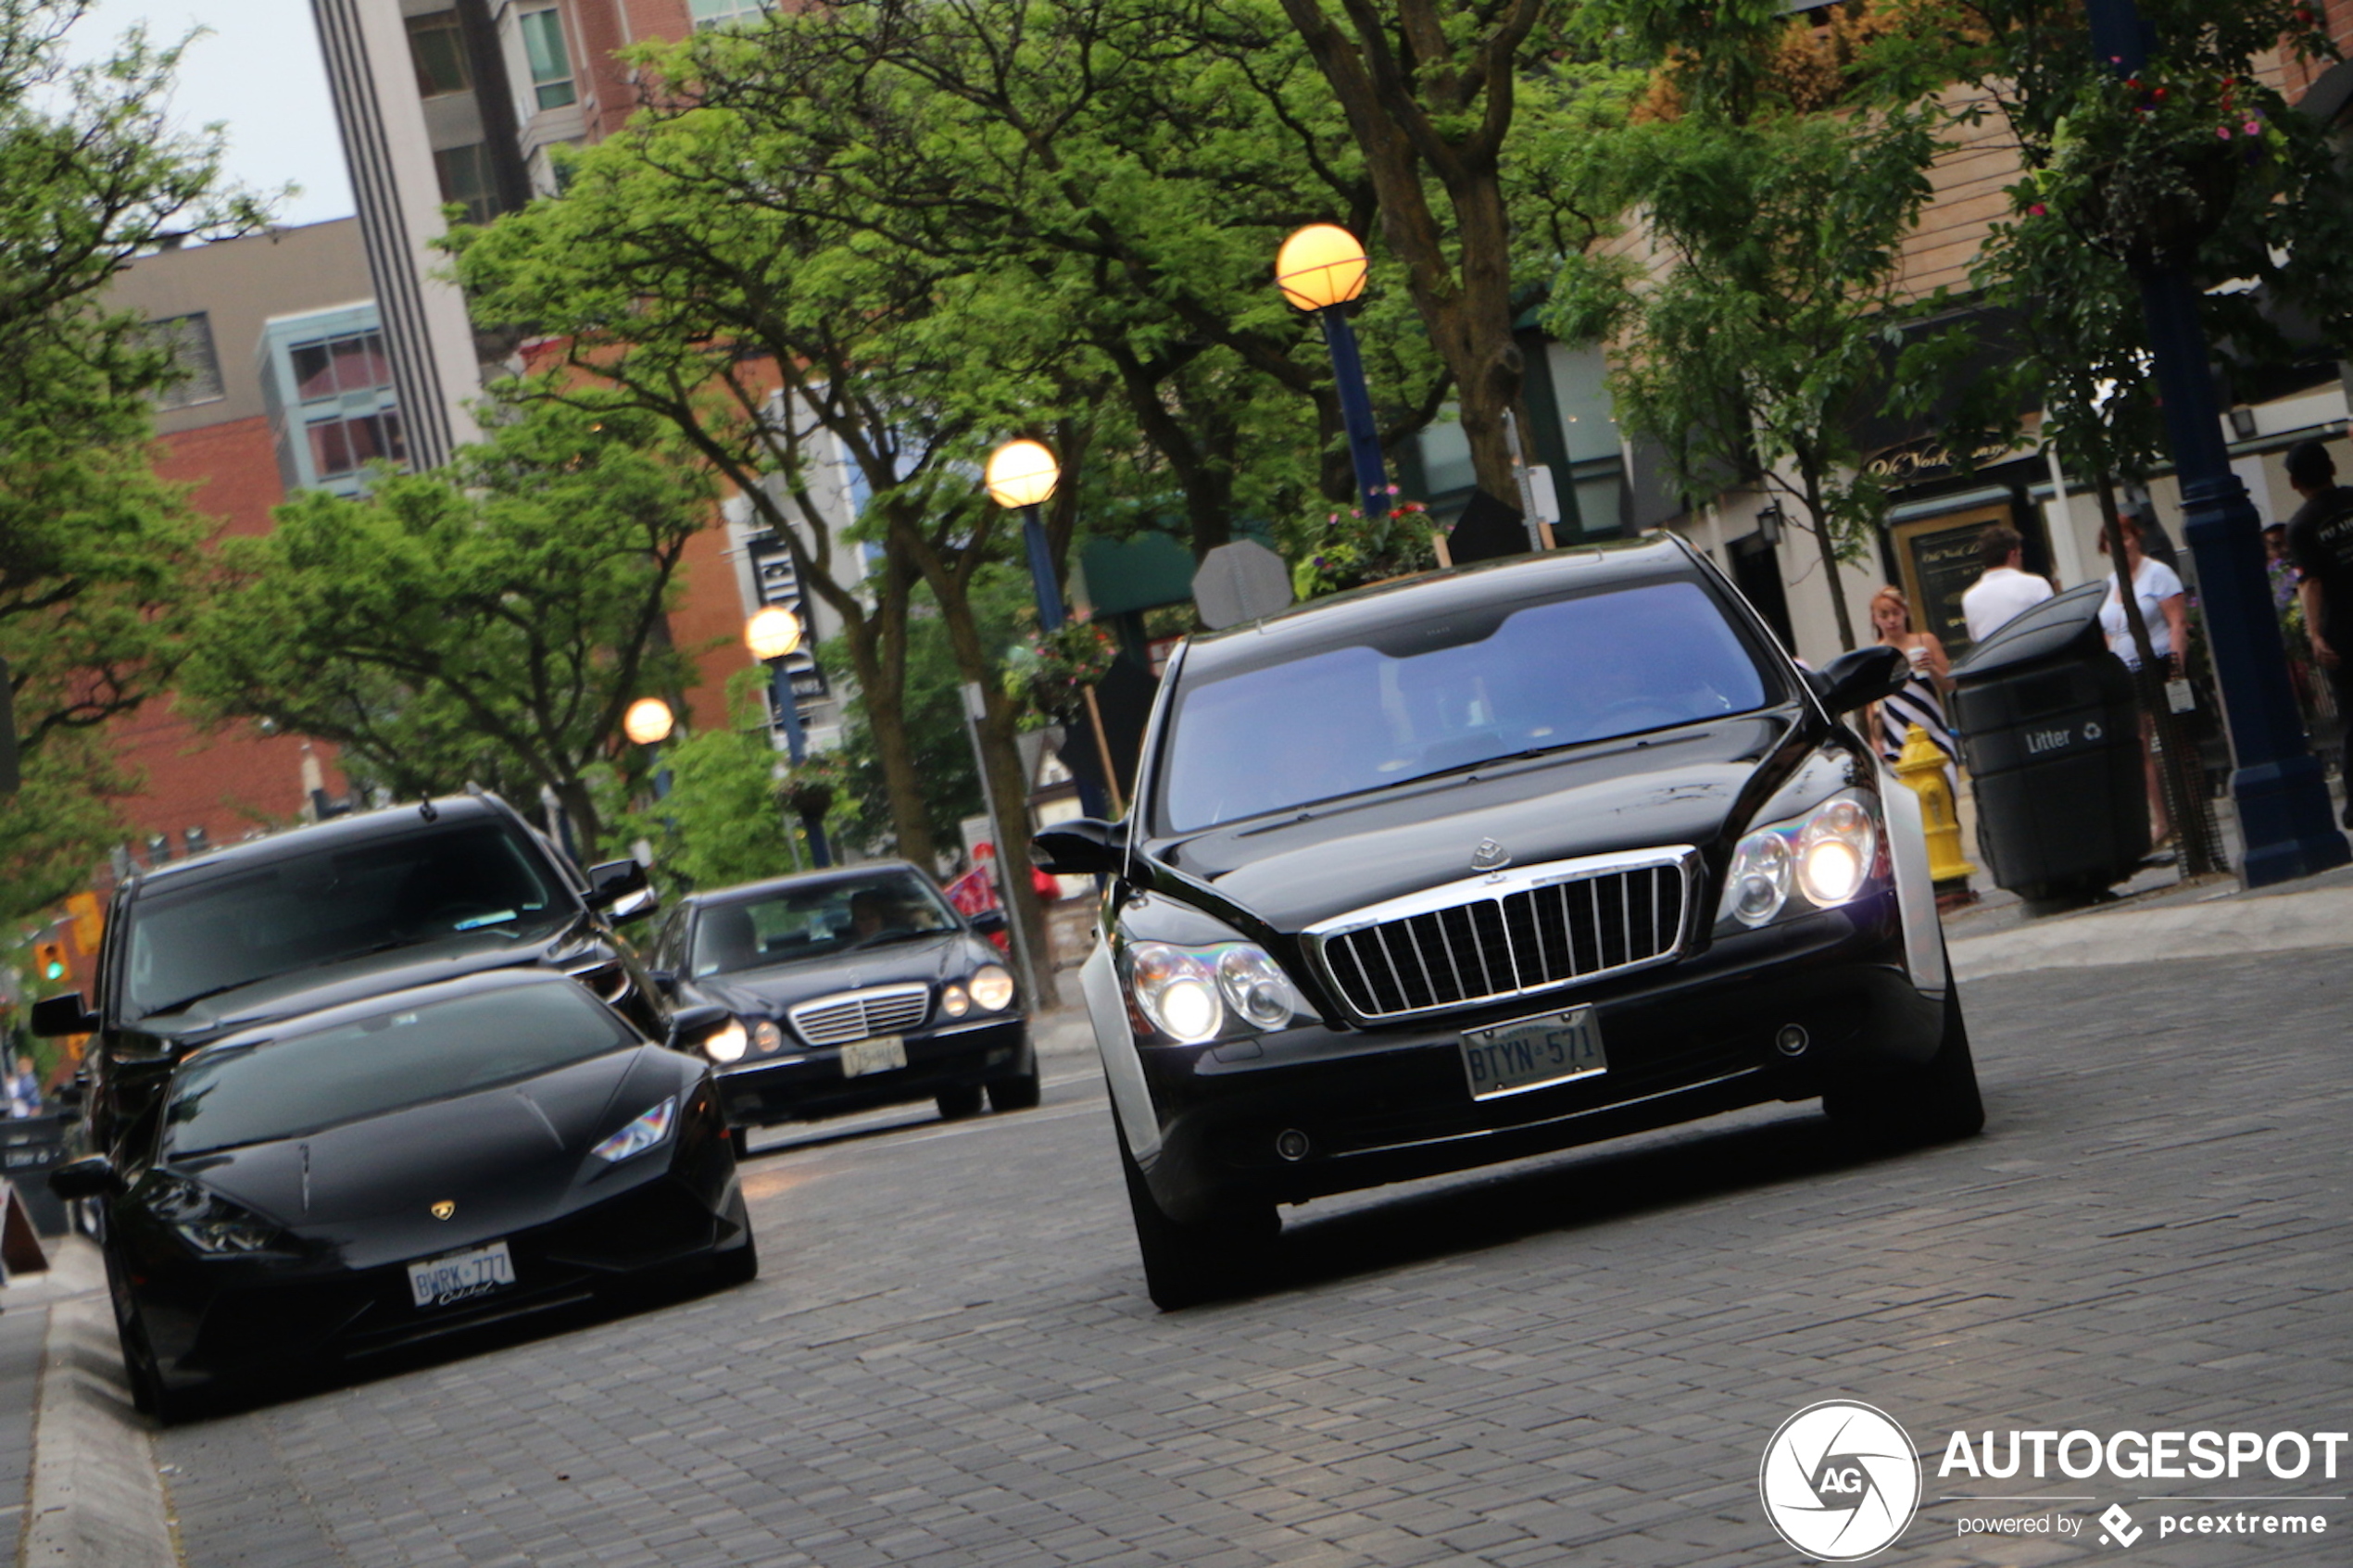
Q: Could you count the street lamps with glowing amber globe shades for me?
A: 4